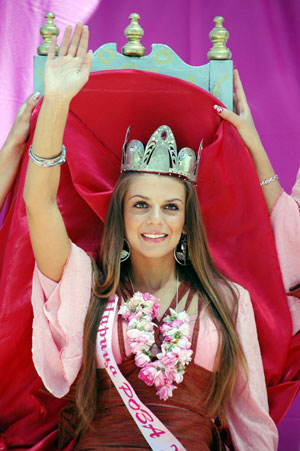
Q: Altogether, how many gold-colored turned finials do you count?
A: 3